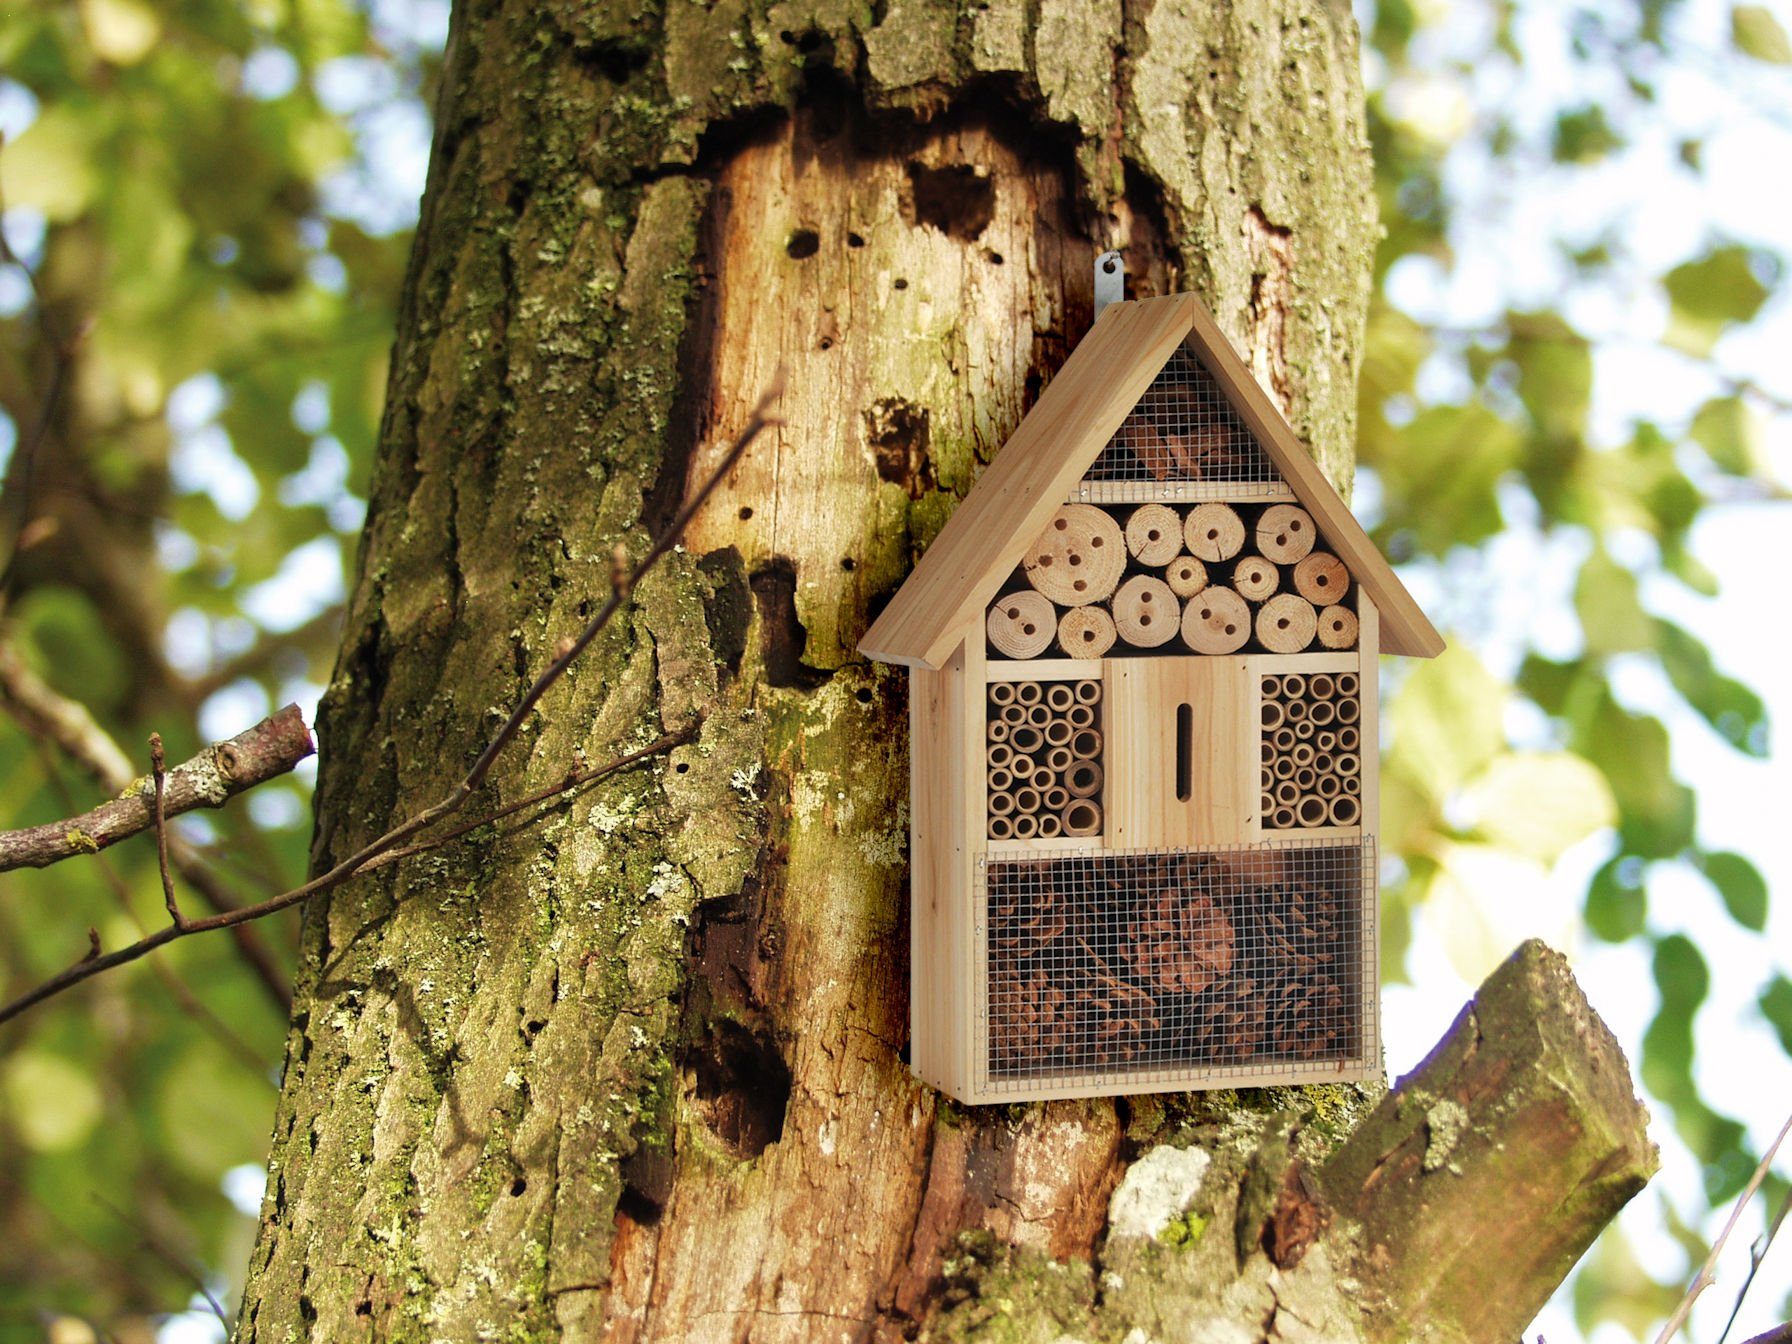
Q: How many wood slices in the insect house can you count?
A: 13